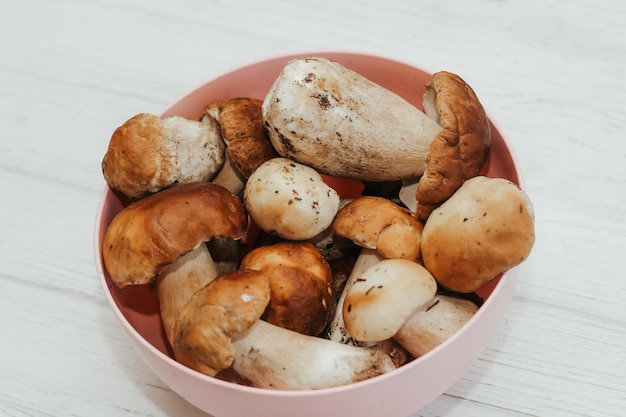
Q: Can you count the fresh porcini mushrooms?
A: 10